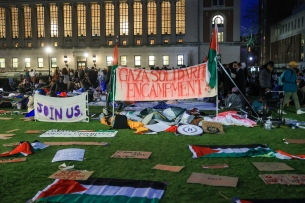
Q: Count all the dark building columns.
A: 13